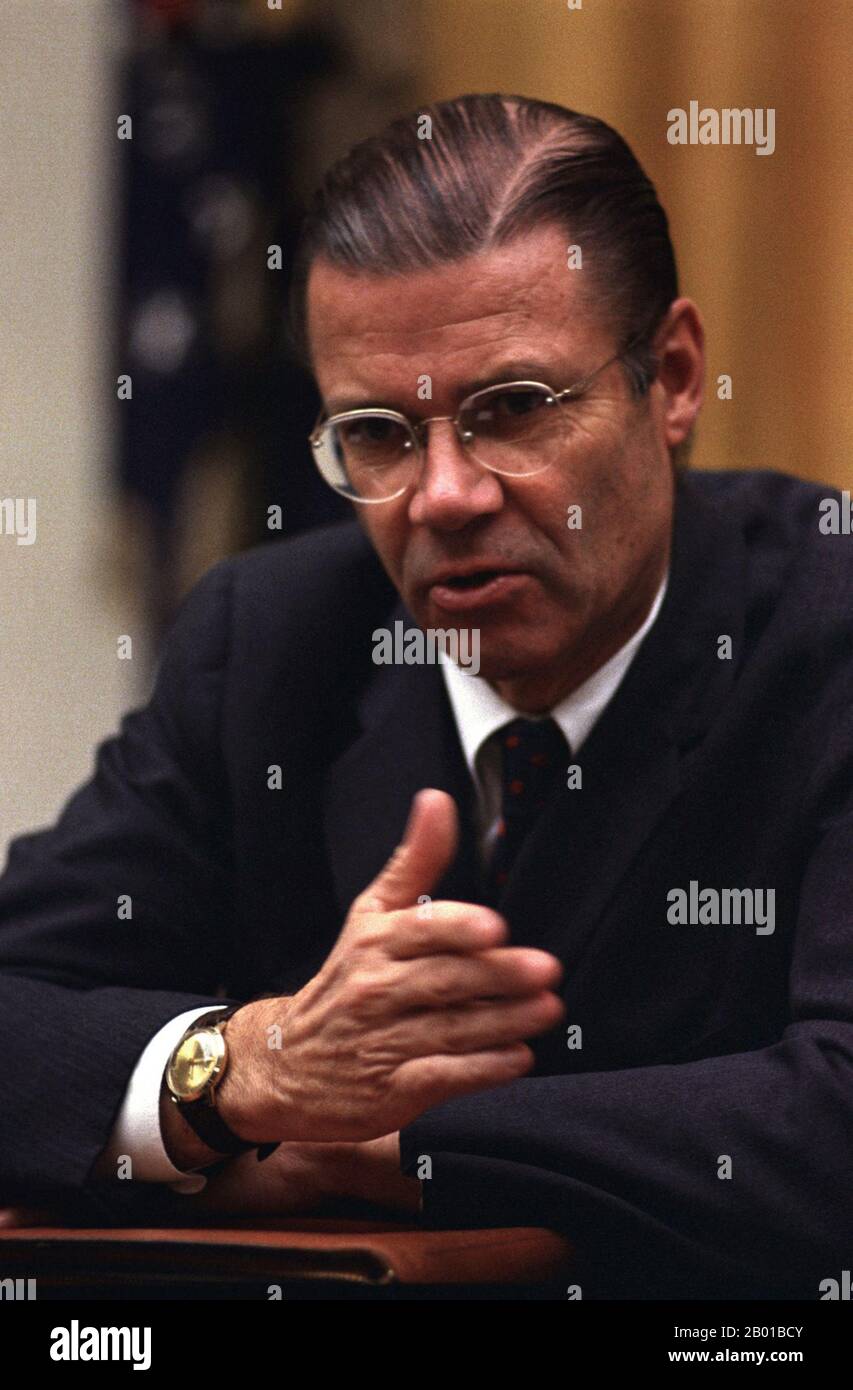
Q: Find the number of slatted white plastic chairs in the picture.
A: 0